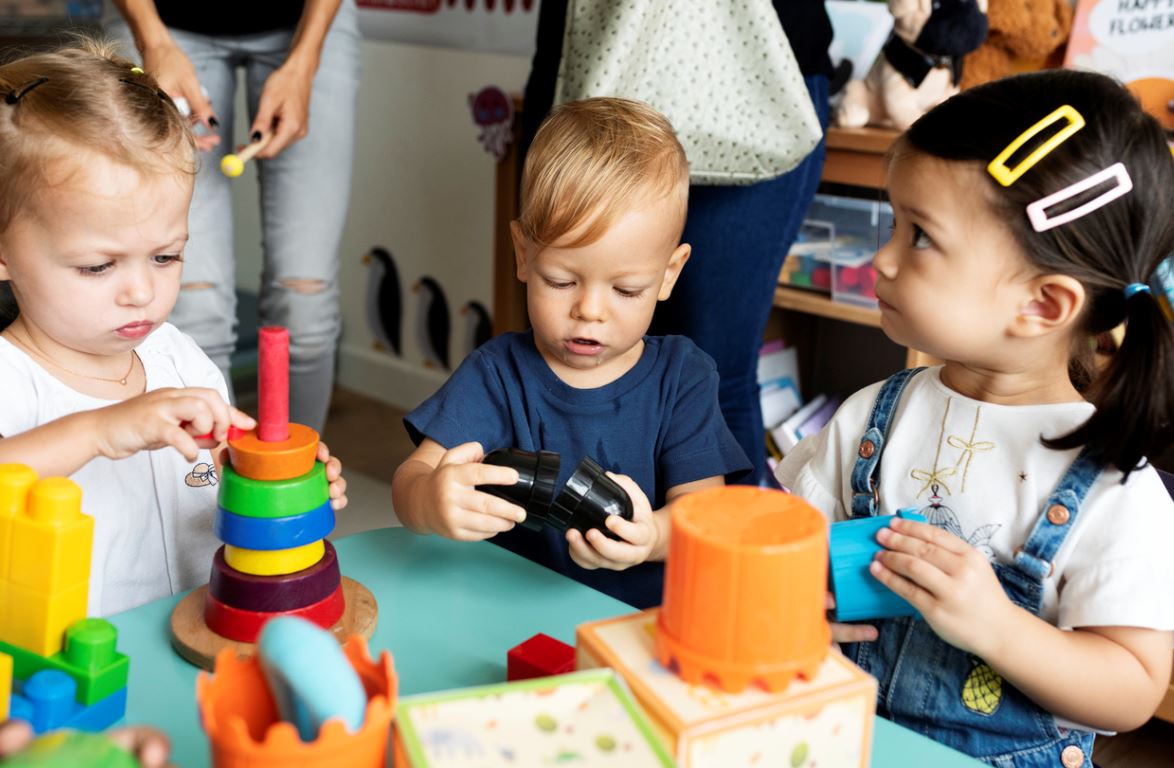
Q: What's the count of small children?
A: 3